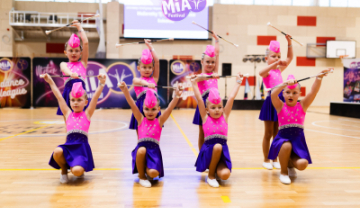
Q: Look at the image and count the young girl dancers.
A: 8